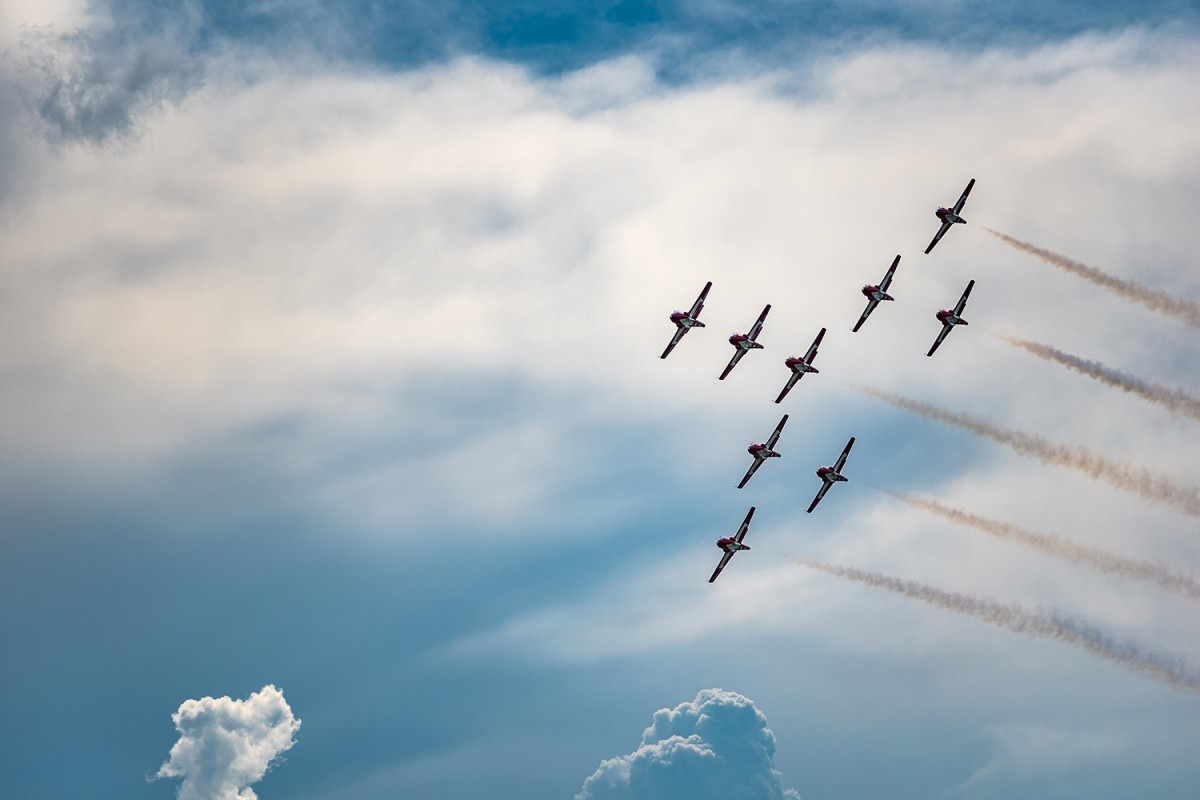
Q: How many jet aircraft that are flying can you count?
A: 9